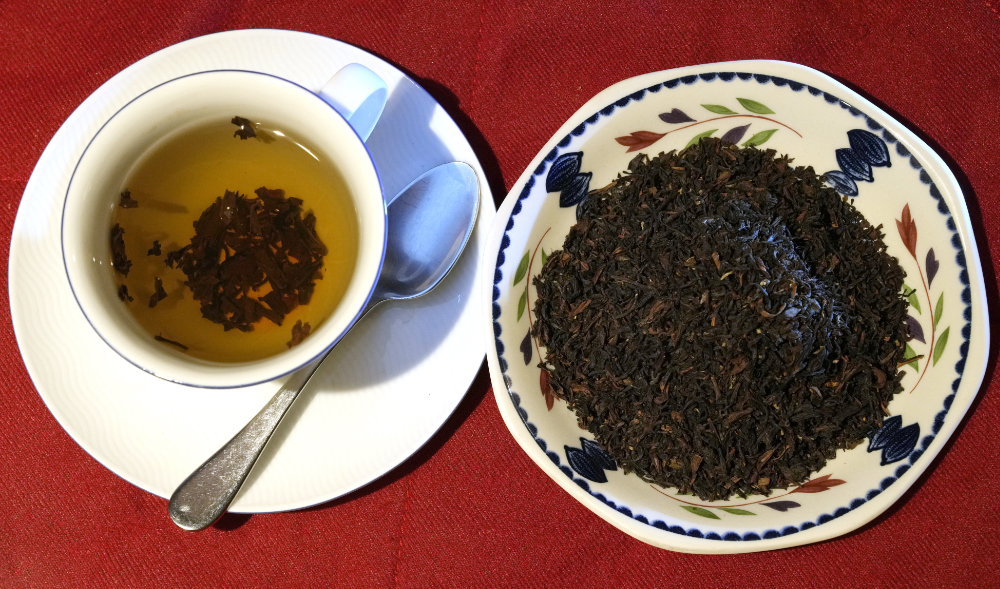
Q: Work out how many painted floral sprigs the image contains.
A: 4